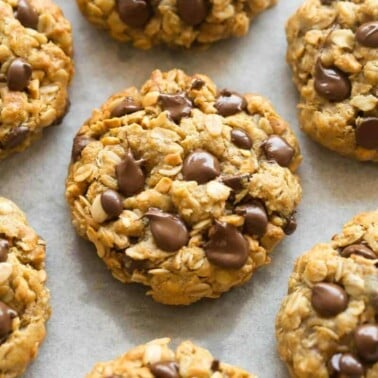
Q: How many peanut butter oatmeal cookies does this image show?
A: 7